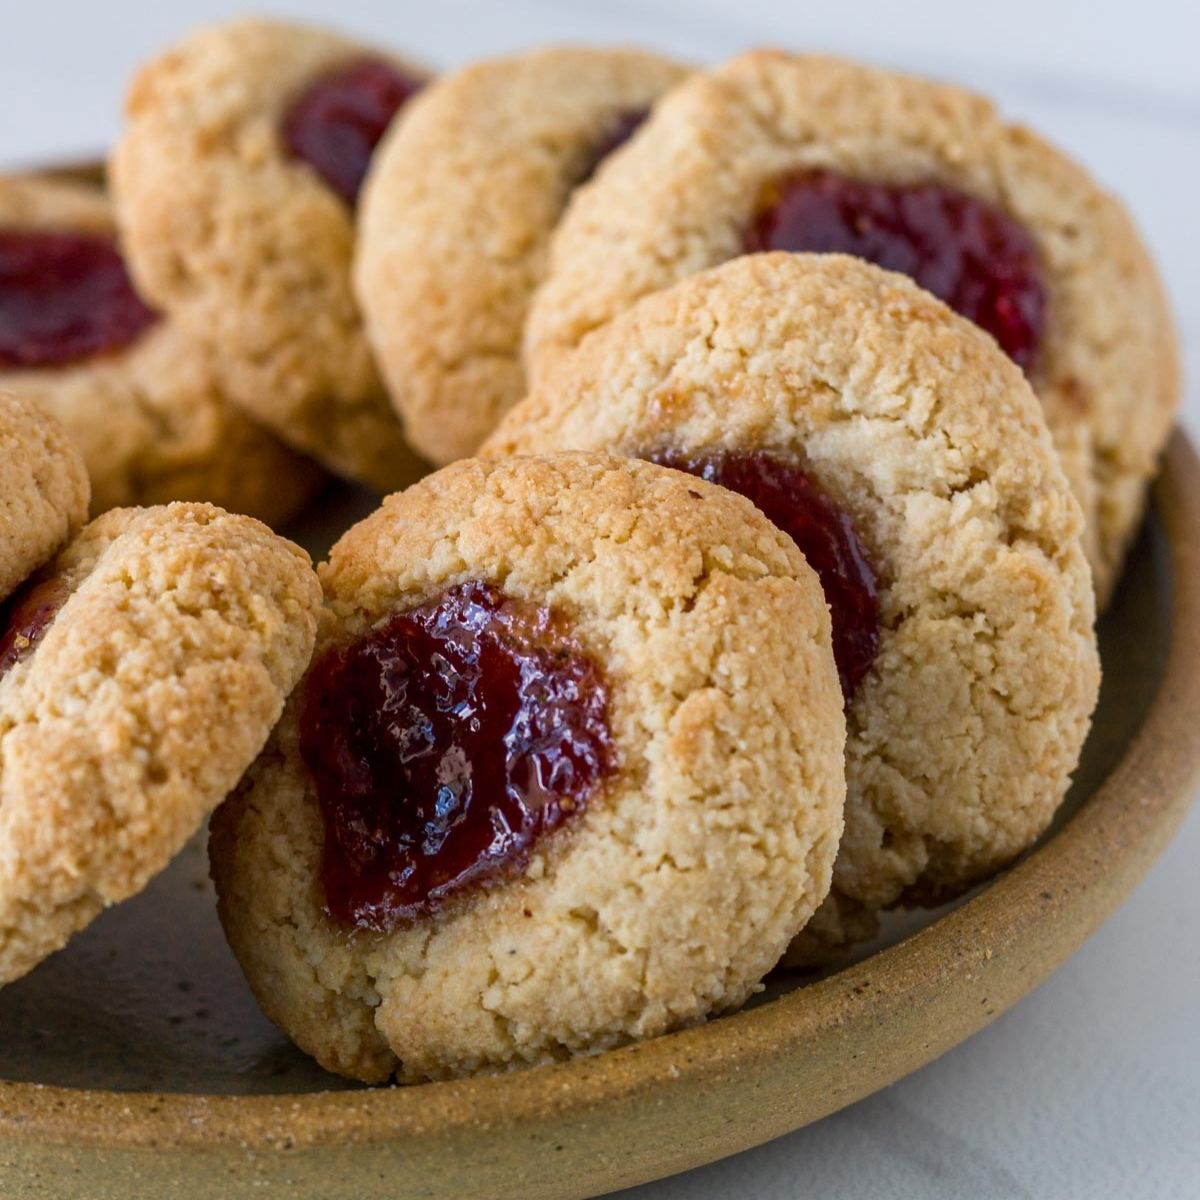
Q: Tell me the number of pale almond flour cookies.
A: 8